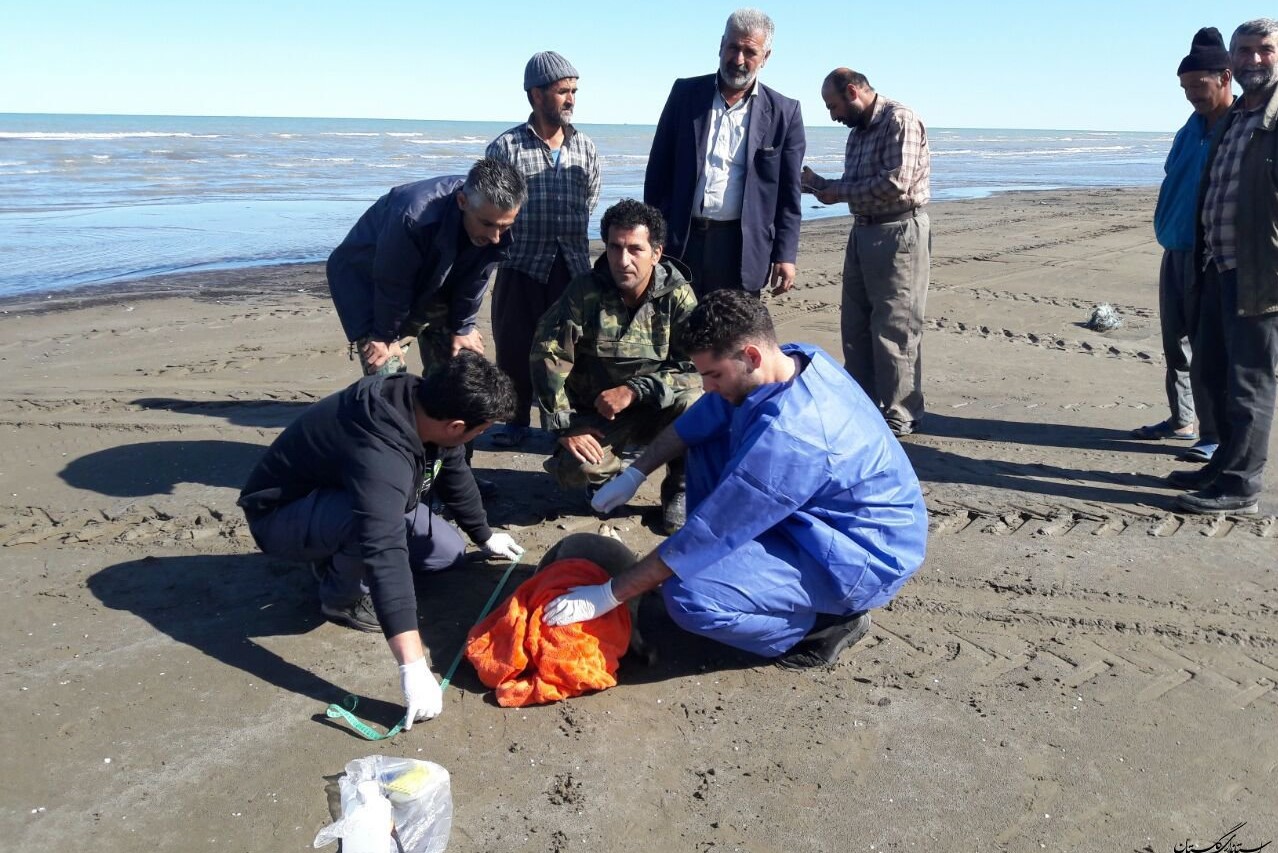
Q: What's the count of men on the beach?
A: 9